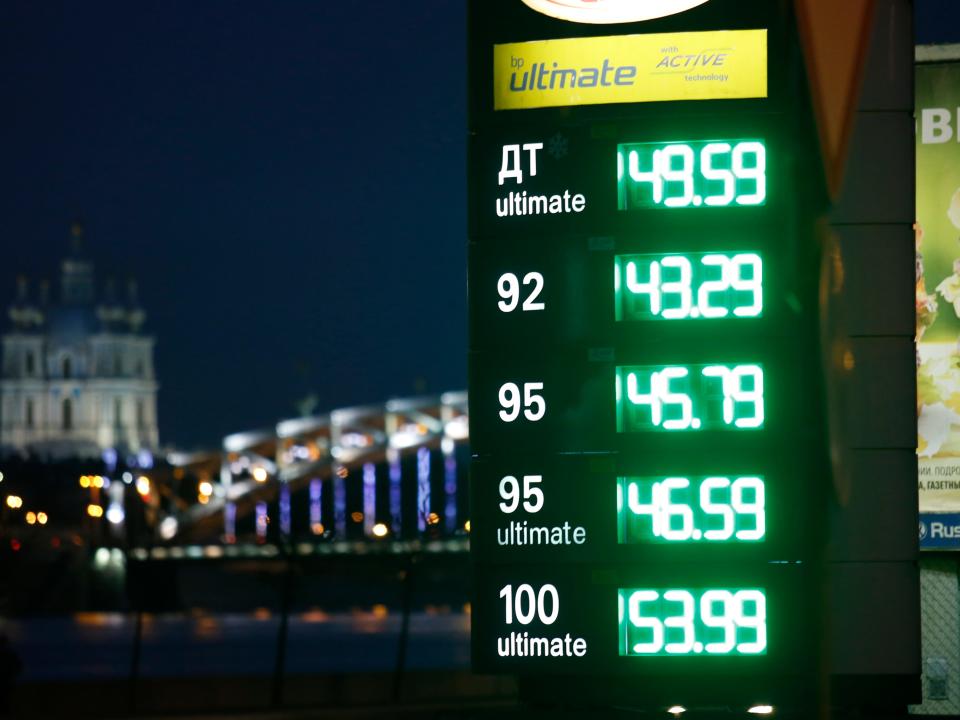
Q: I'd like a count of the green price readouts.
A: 5